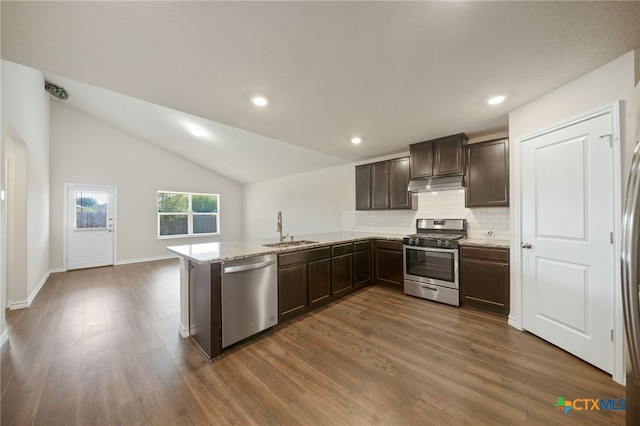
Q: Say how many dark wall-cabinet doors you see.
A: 6